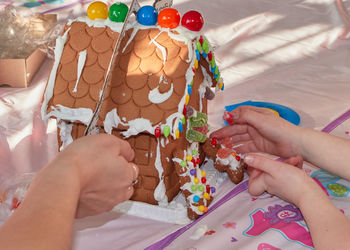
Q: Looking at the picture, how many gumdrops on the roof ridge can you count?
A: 5